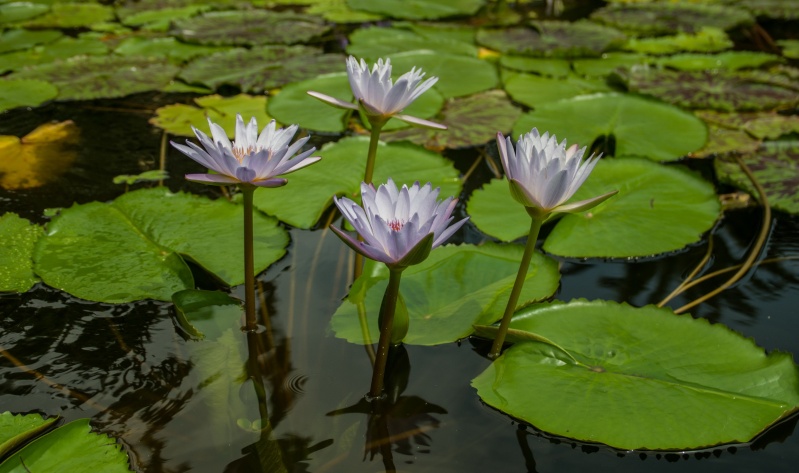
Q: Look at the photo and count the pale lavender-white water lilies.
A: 4